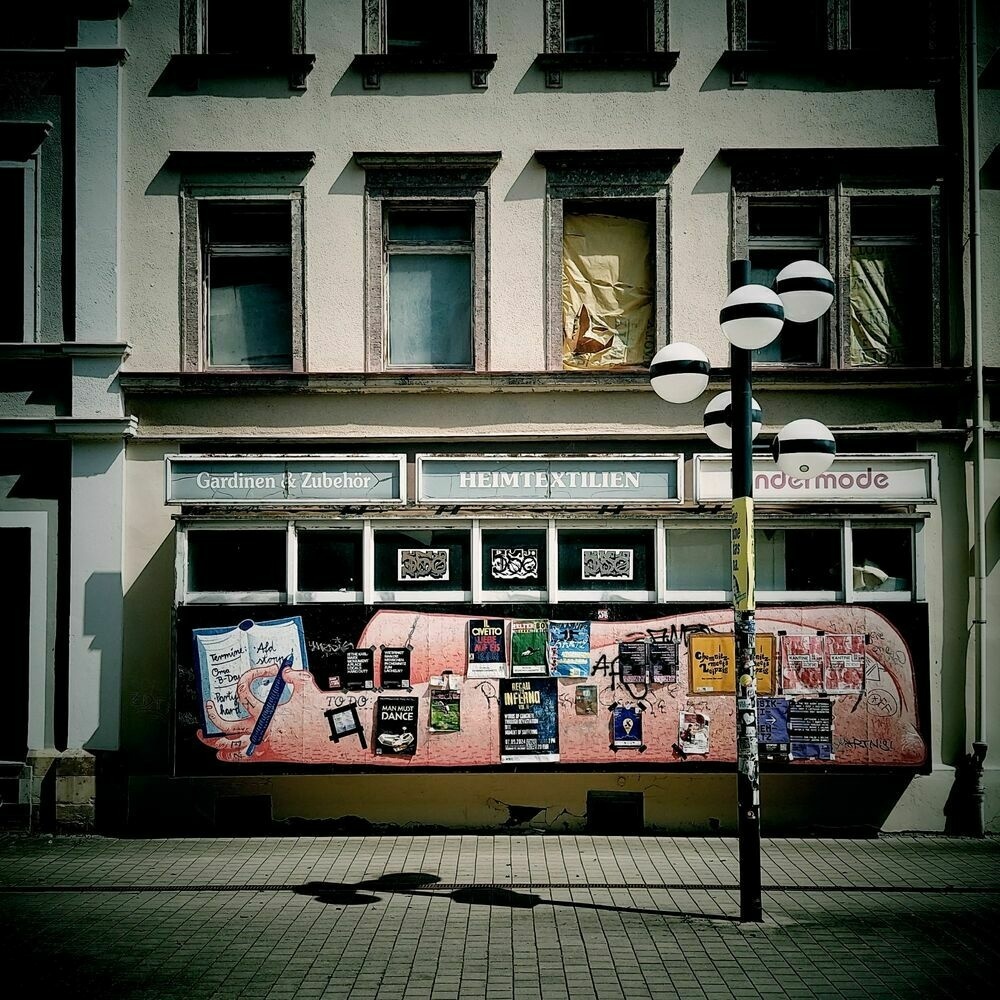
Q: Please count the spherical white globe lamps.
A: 5